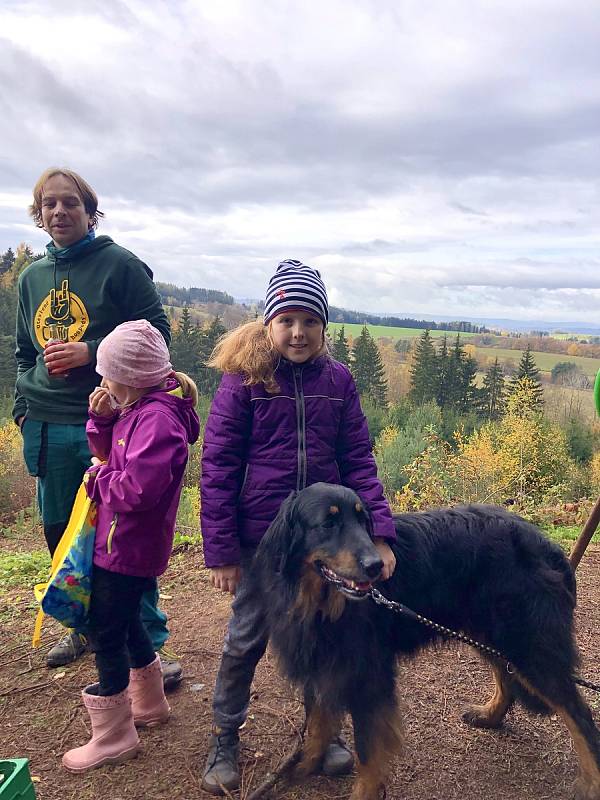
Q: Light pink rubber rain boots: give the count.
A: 2